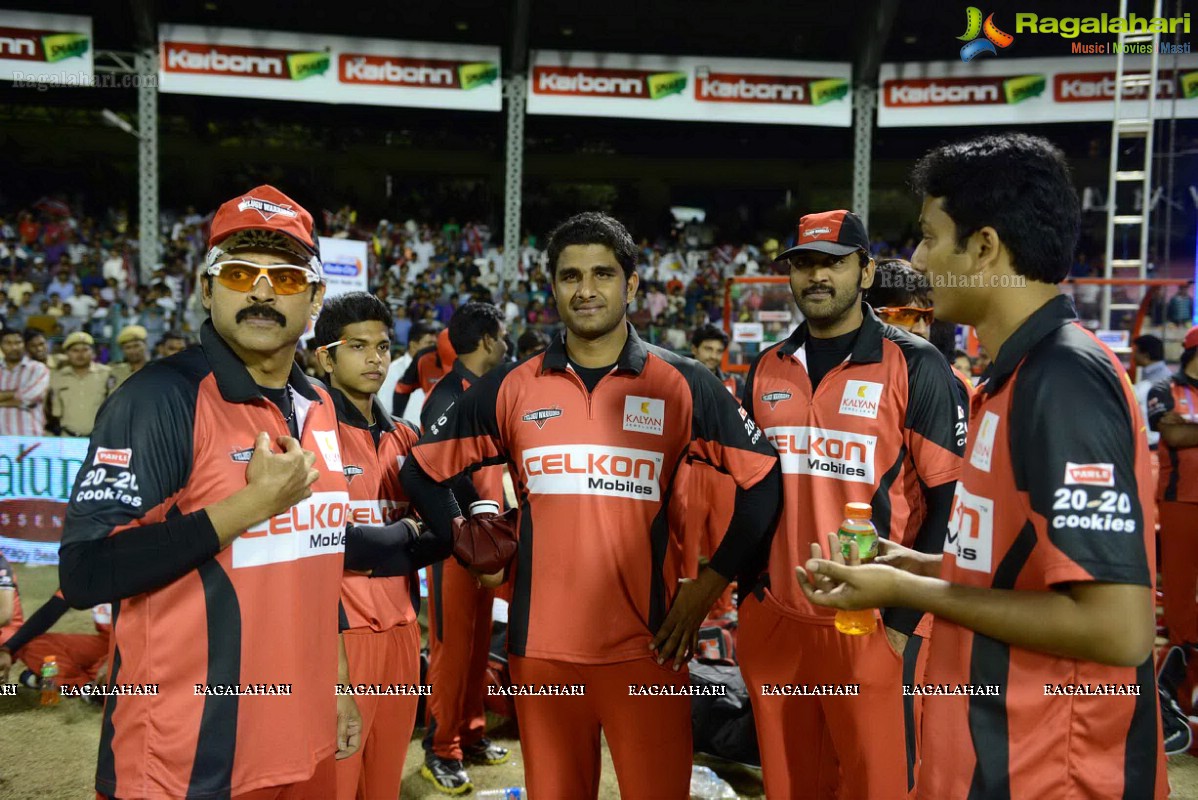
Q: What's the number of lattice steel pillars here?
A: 3